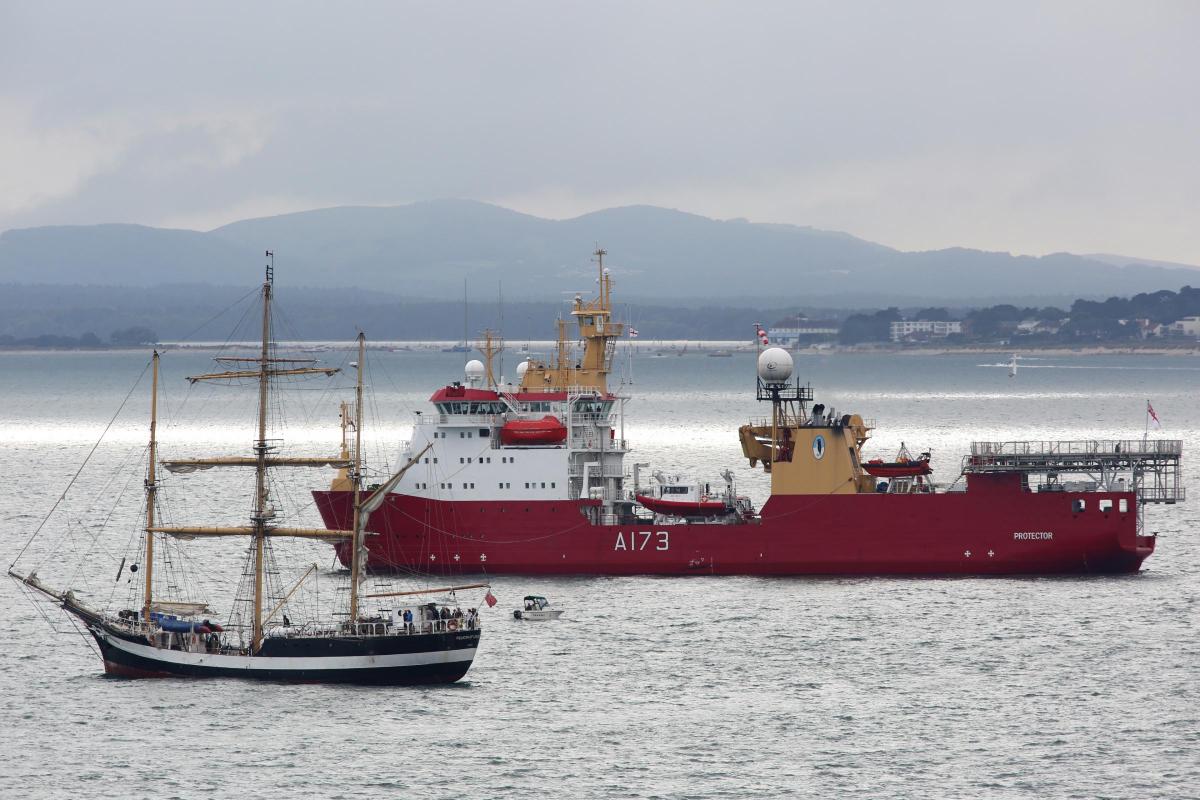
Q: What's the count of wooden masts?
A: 3